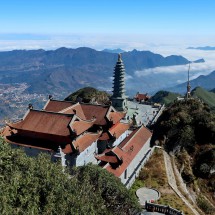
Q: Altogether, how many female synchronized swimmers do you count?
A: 0